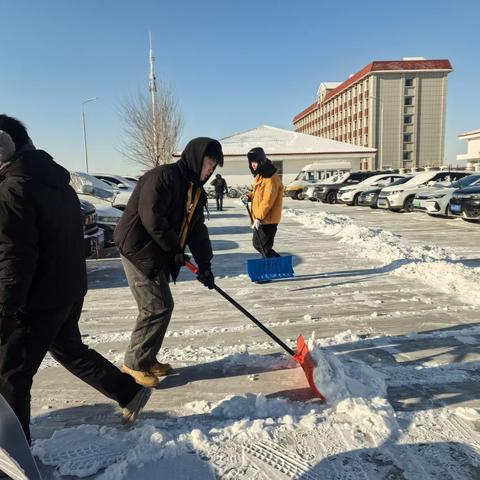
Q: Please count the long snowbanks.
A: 1